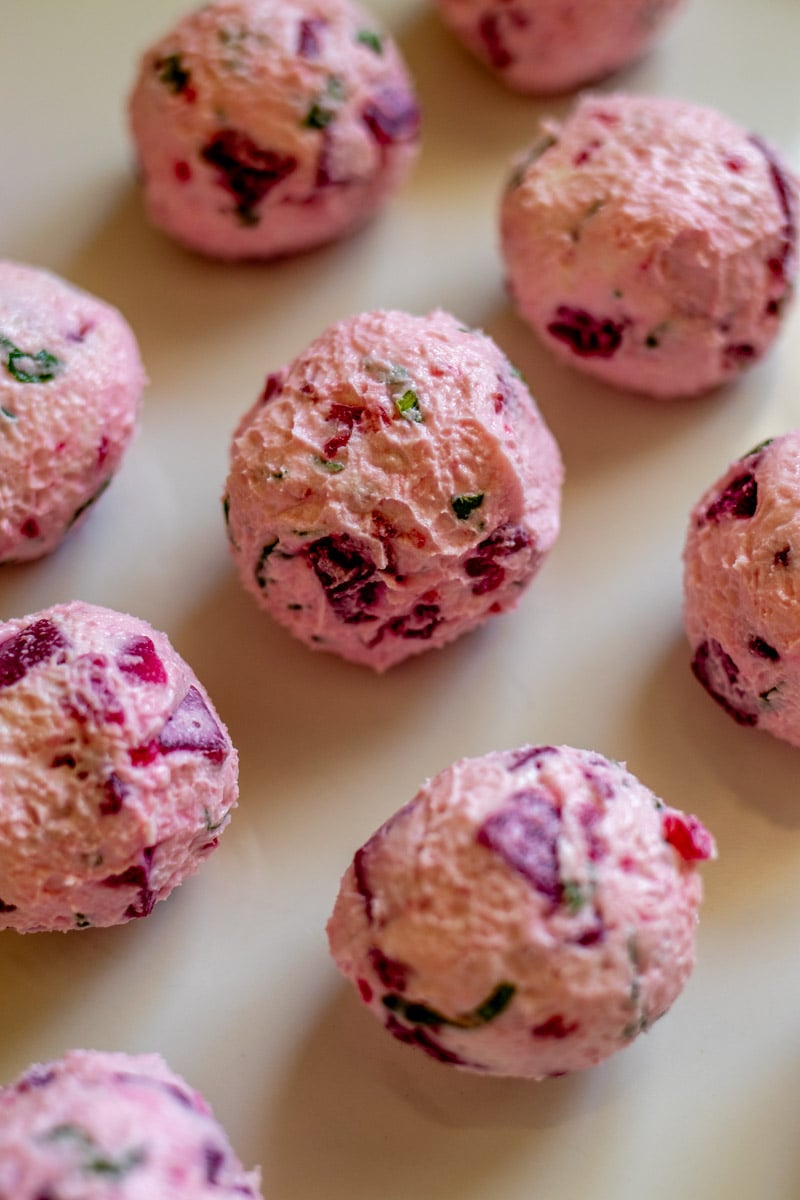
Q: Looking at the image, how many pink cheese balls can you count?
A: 9